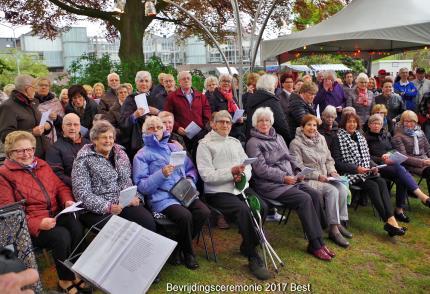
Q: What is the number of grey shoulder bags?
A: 1